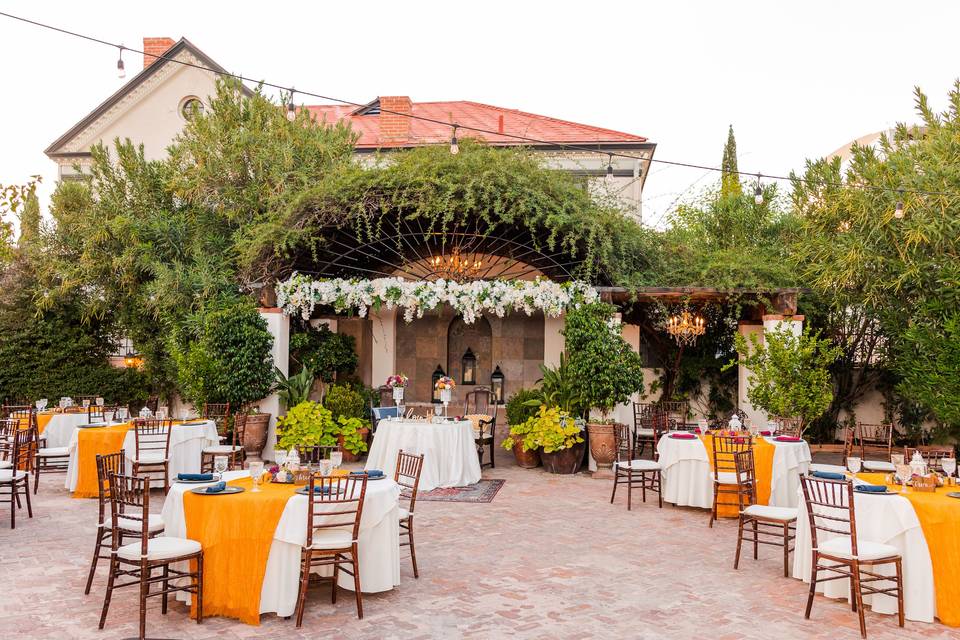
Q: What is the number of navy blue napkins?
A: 6